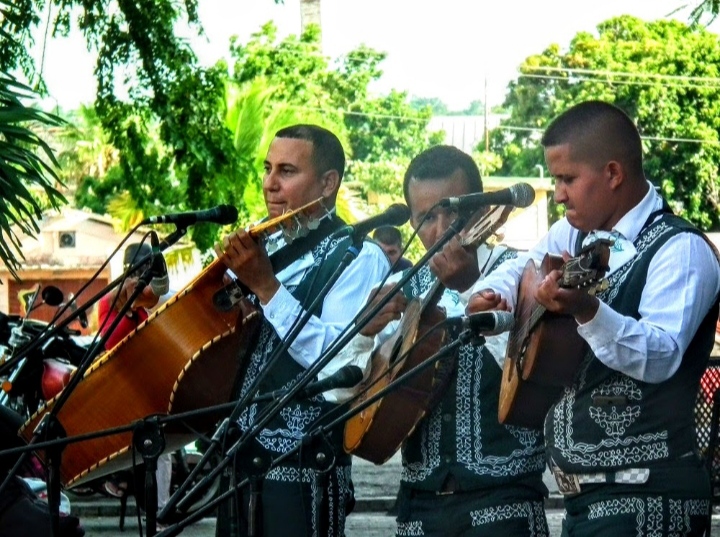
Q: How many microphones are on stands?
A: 6